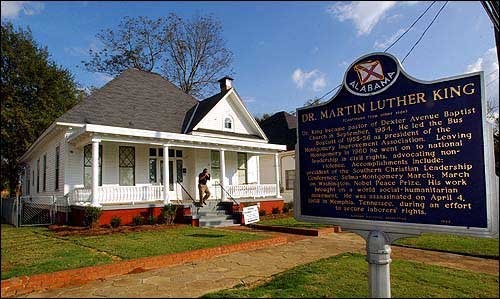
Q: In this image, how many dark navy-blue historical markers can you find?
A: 1